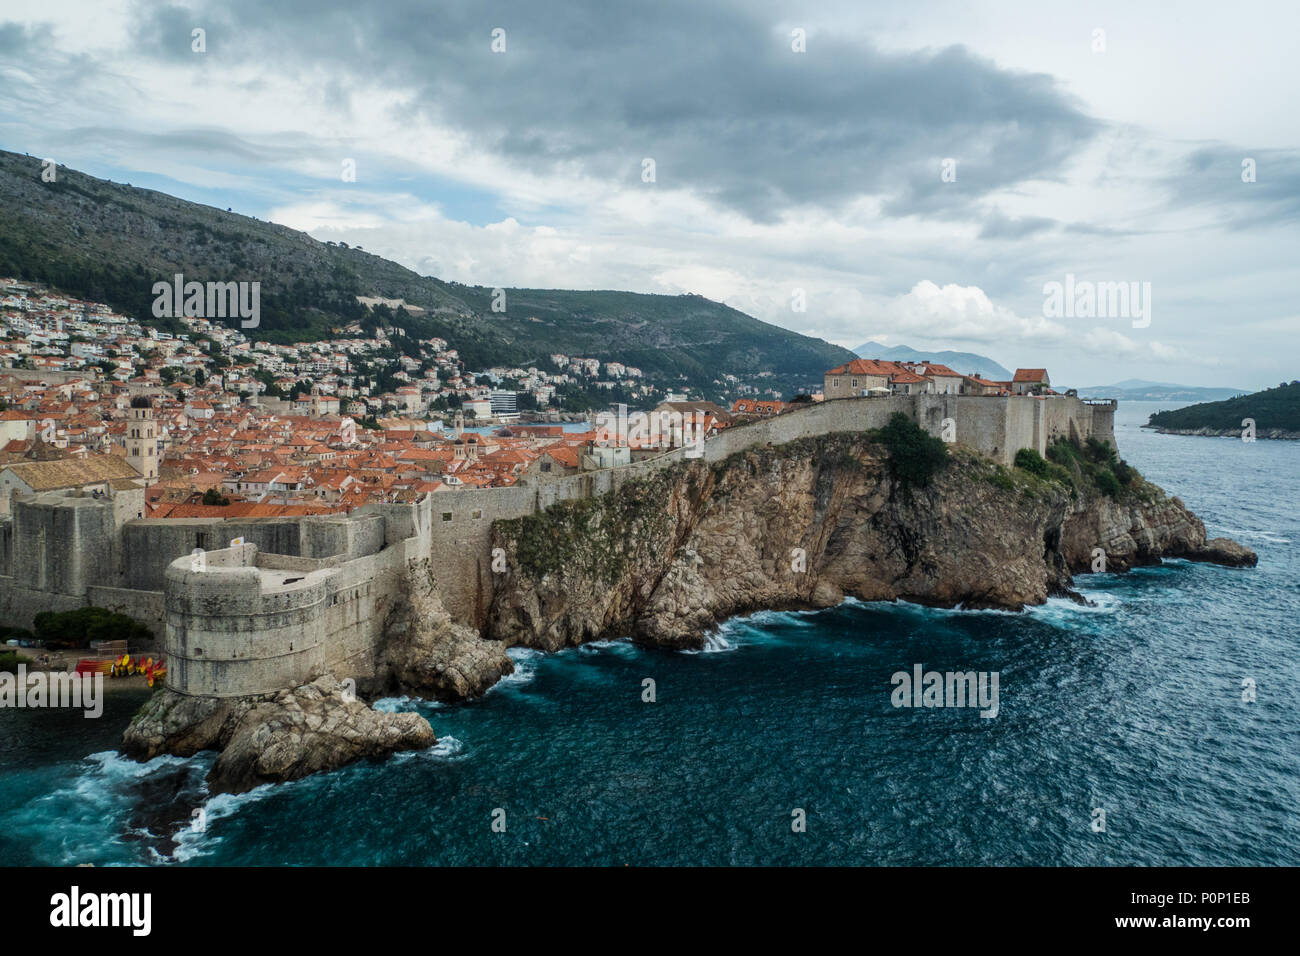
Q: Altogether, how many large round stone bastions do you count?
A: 1